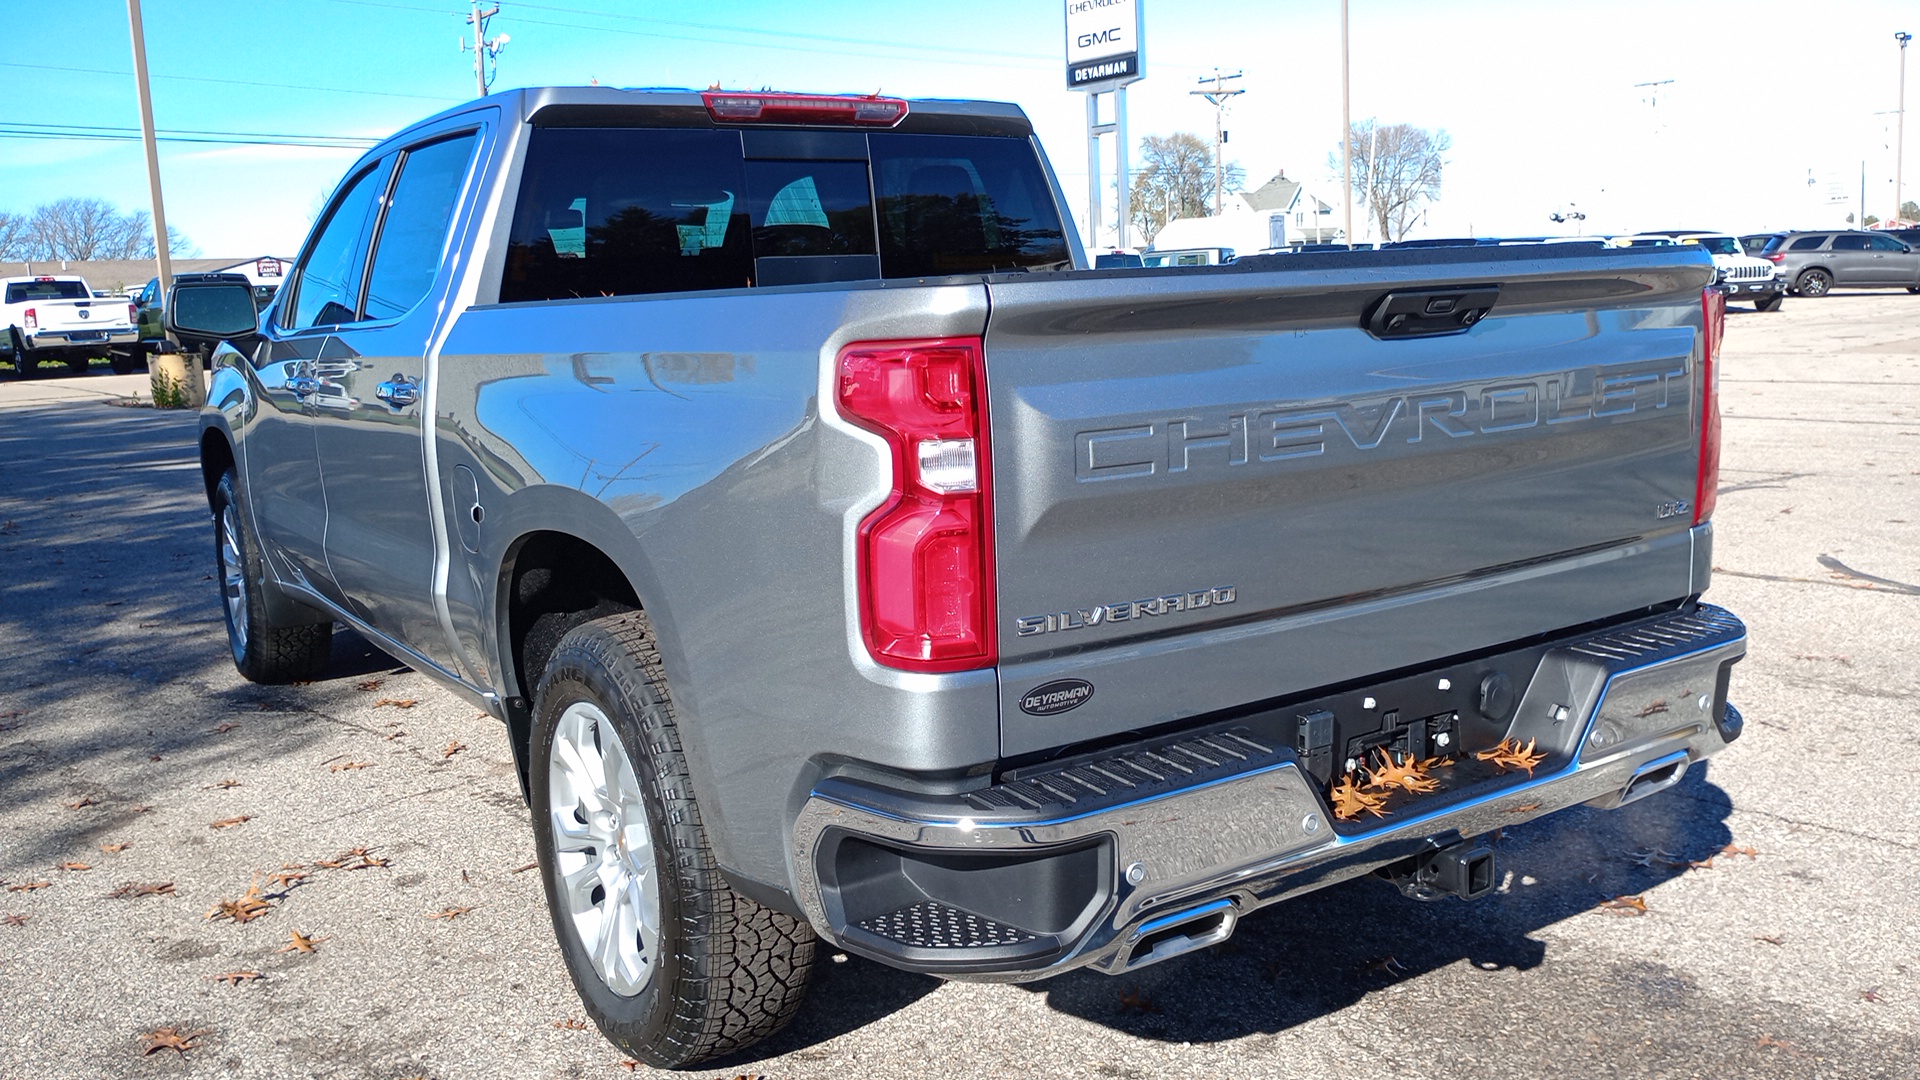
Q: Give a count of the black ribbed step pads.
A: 2